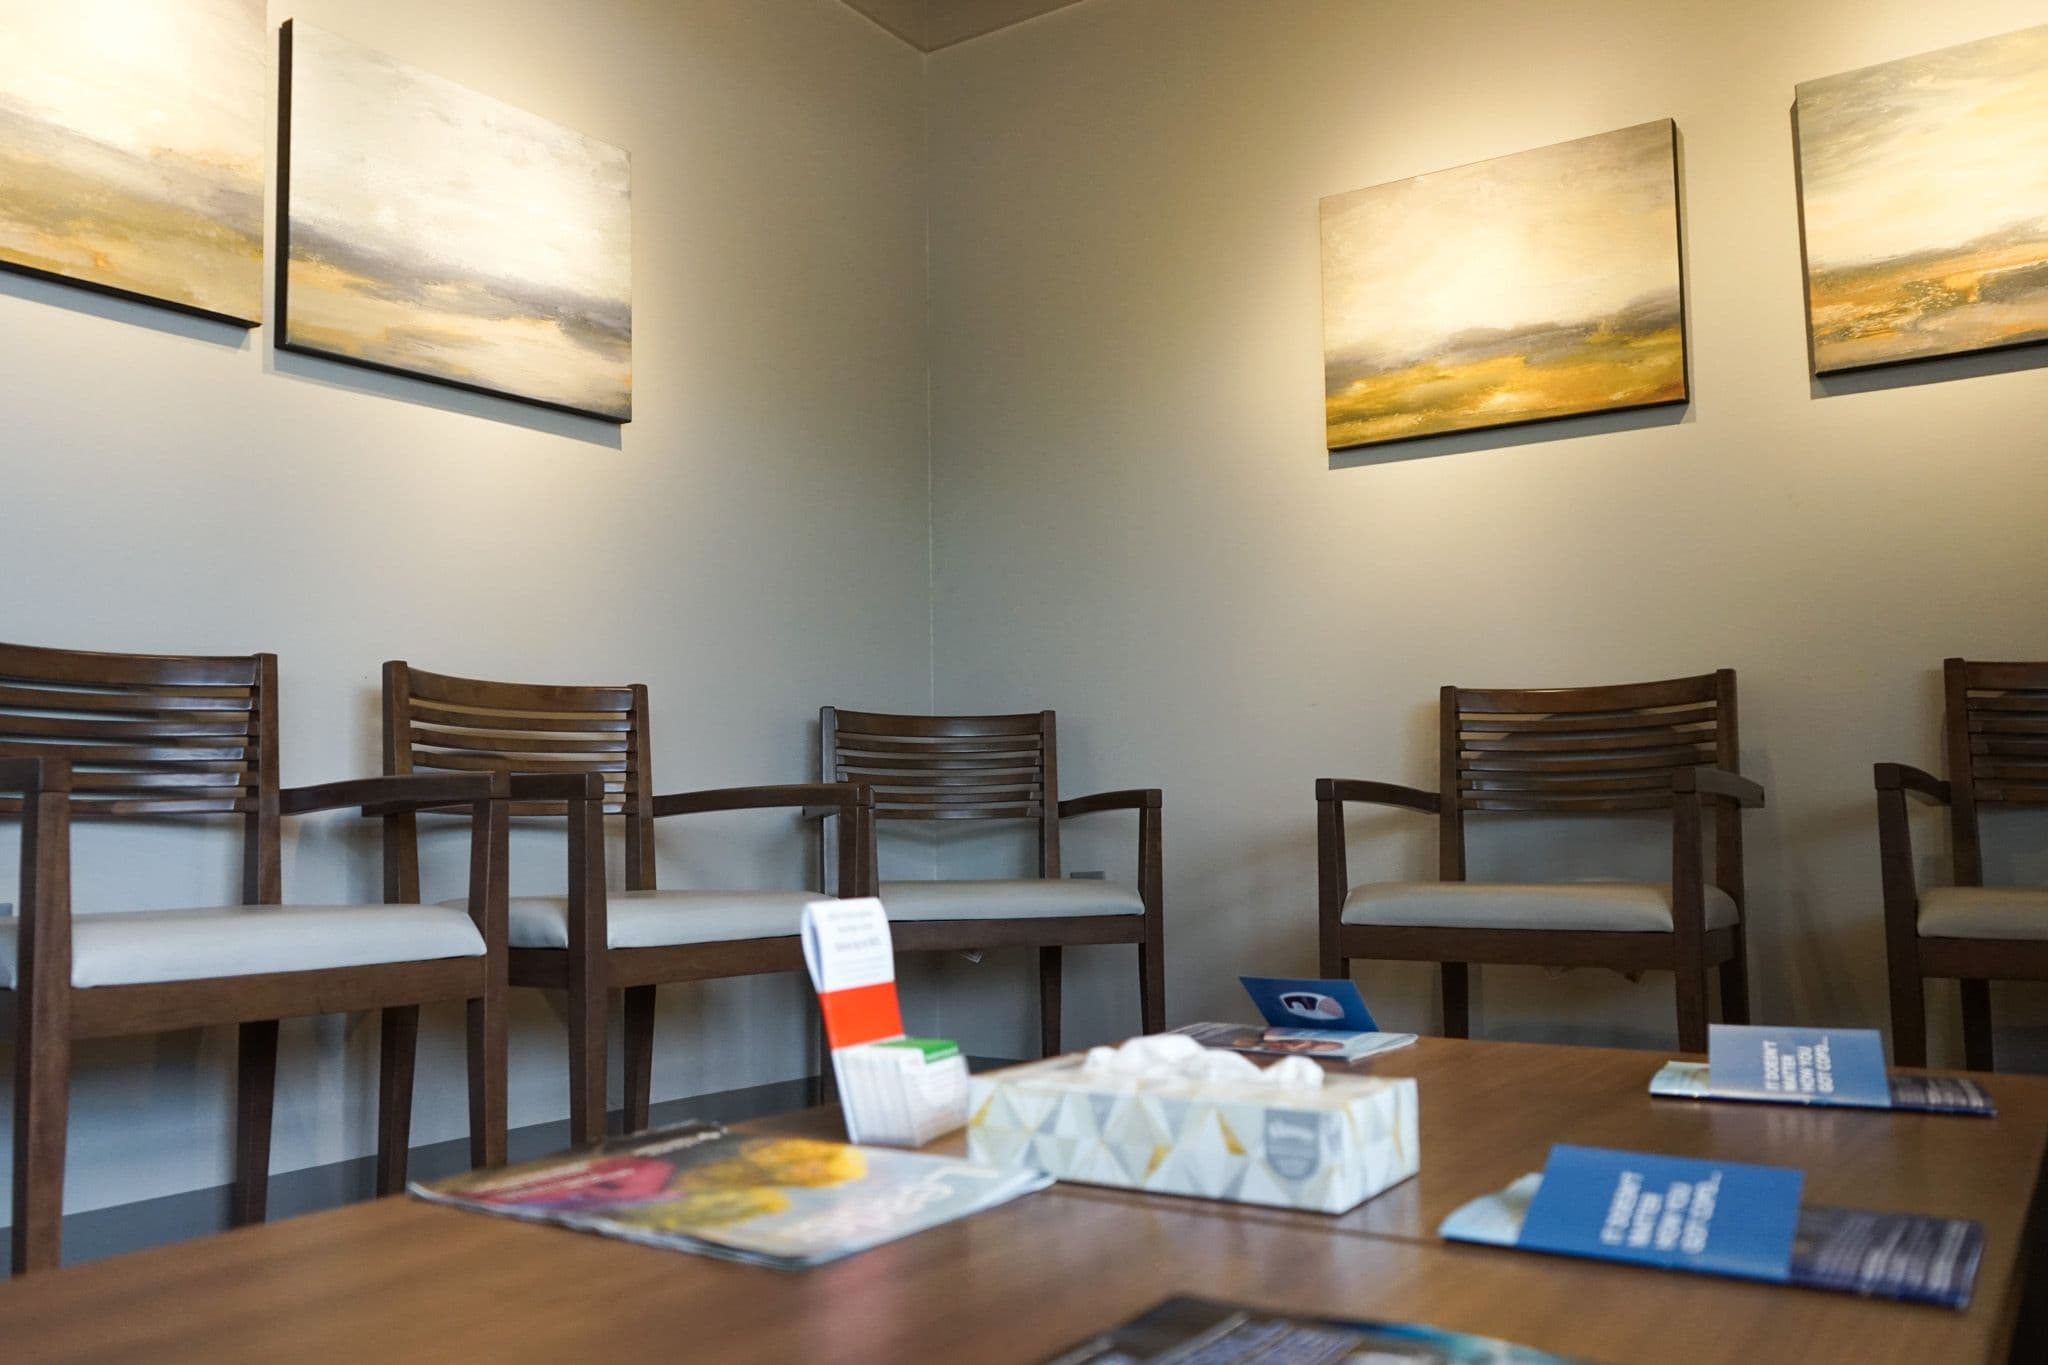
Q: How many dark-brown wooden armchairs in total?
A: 5